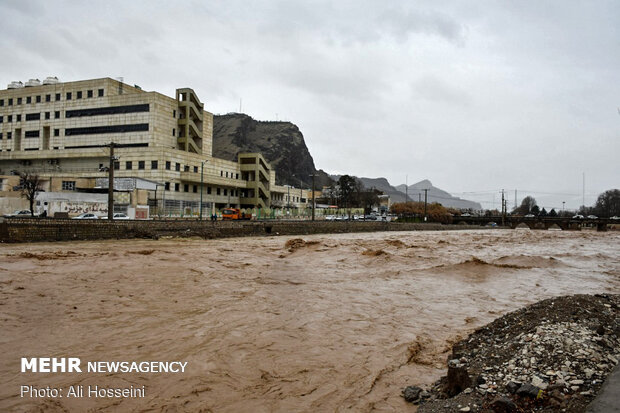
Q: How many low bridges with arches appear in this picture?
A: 1